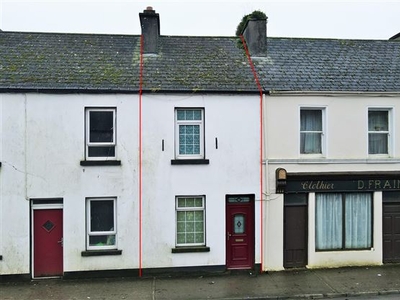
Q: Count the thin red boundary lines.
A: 2